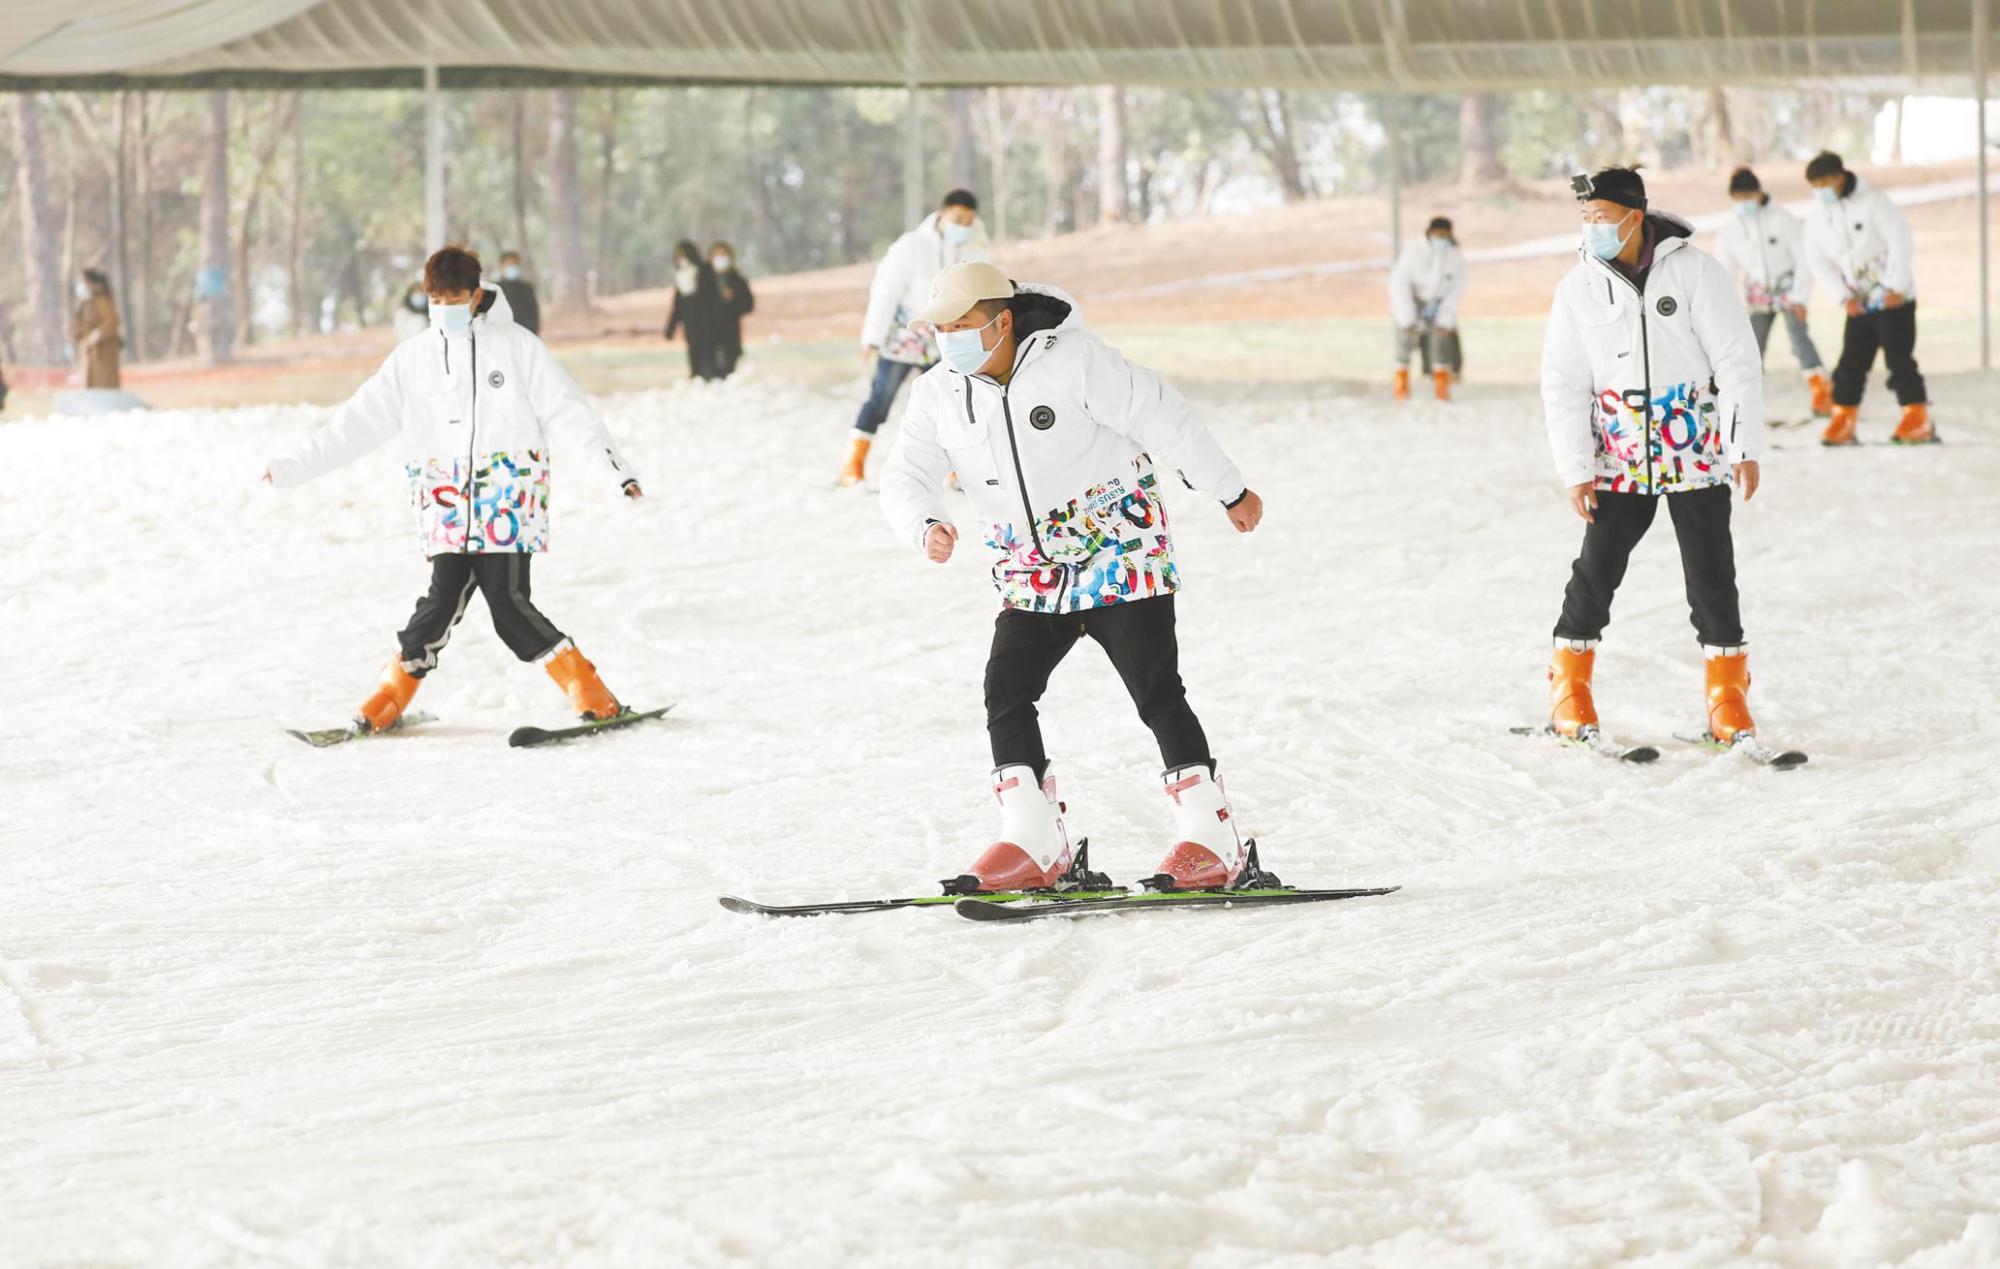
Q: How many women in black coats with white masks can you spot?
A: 2